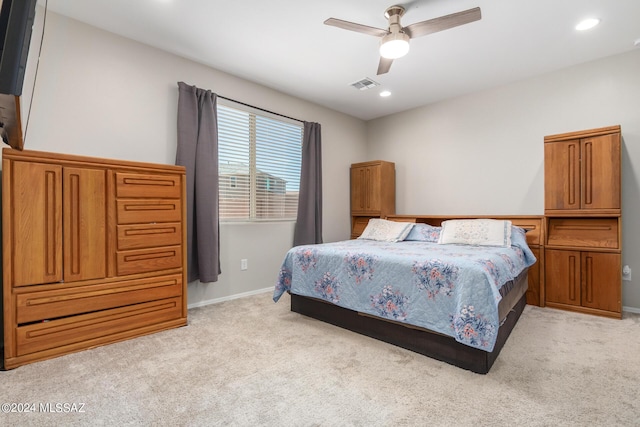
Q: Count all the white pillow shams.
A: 2